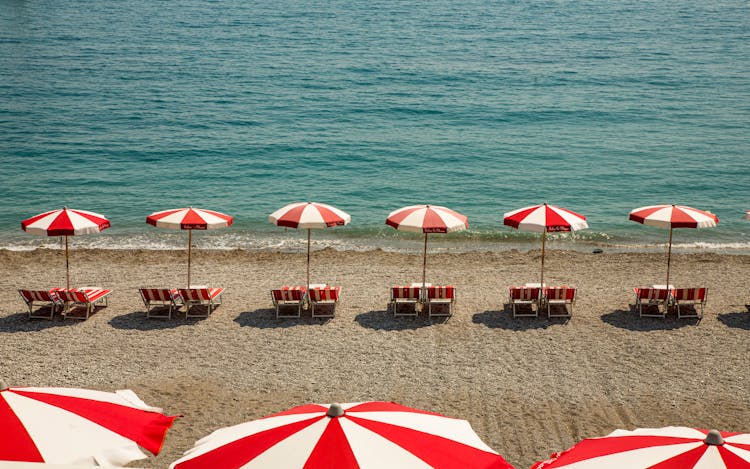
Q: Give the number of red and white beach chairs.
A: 12